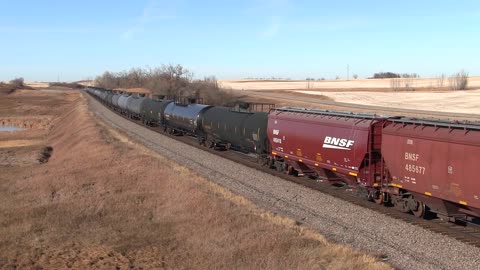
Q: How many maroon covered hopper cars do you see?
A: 2